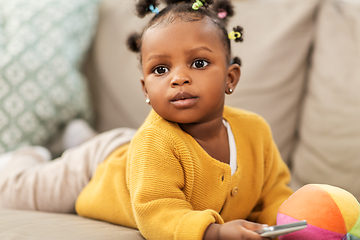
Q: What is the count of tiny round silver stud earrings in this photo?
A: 2